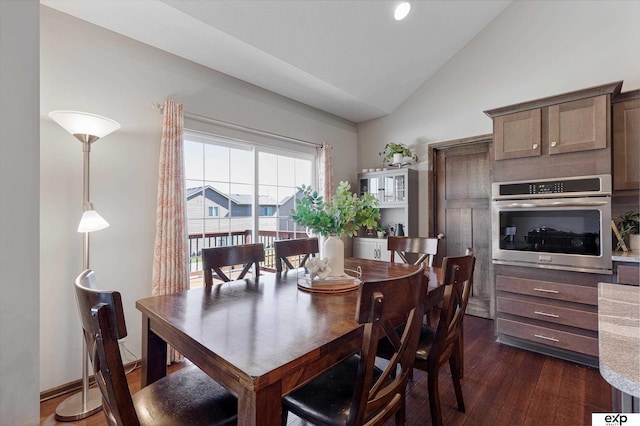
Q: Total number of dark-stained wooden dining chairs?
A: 6